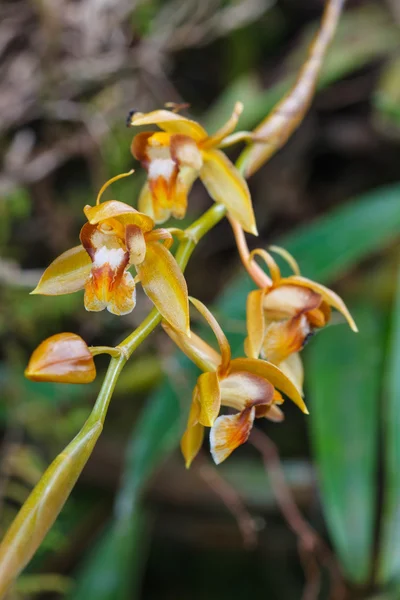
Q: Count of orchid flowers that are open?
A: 4